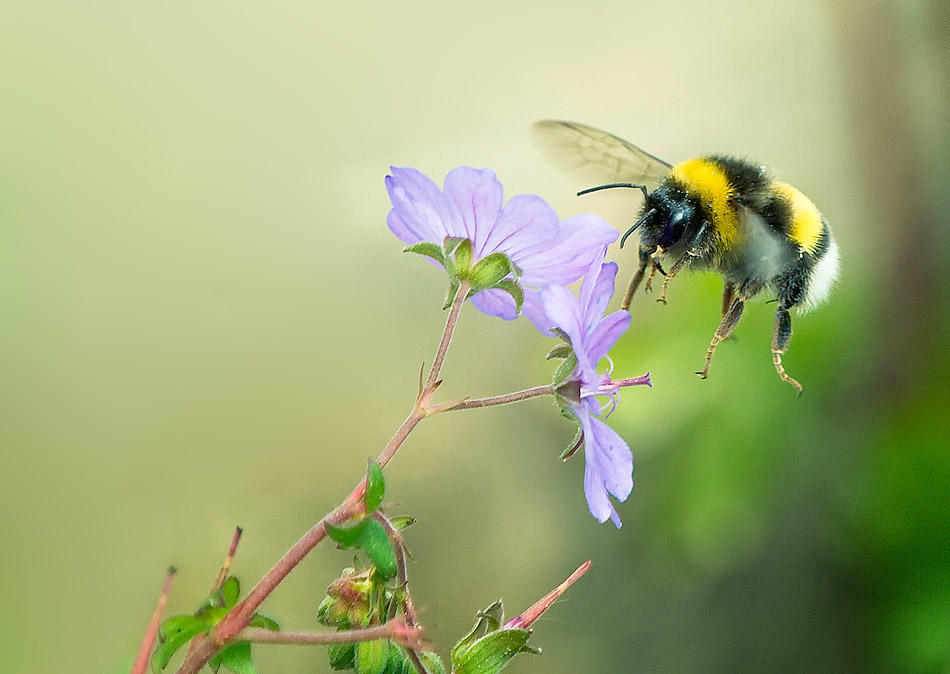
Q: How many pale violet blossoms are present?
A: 2